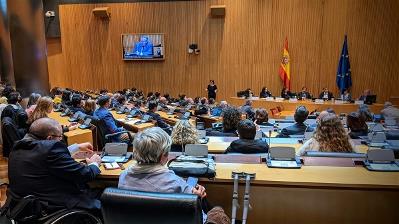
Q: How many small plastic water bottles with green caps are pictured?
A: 0